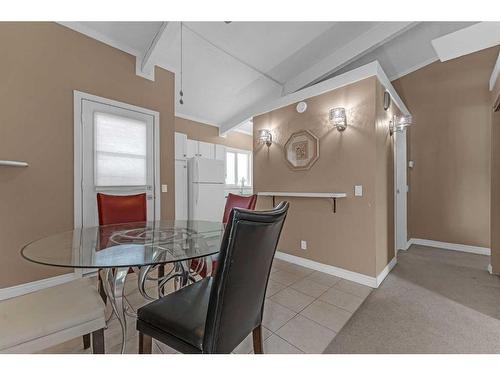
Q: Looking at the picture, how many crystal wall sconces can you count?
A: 3